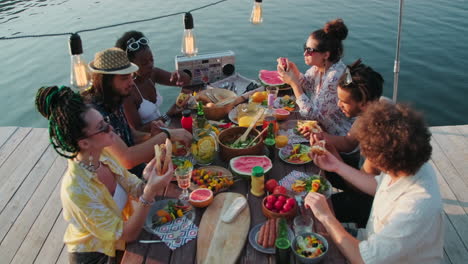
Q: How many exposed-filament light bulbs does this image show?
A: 3